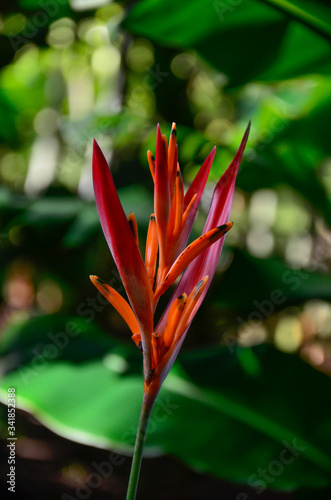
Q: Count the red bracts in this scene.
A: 4